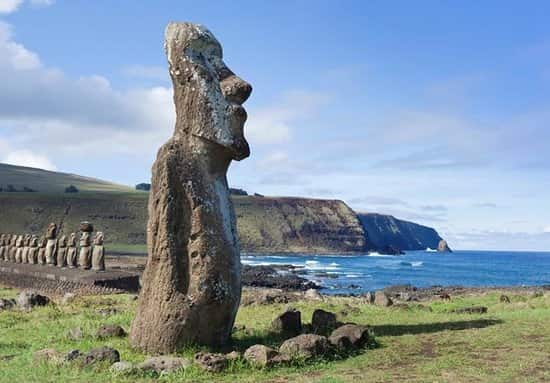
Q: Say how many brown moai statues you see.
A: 13